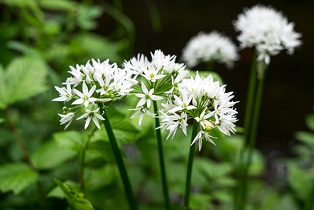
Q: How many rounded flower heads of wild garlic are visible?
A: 5